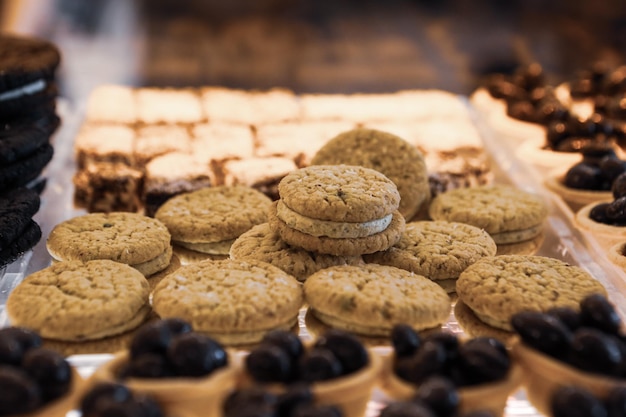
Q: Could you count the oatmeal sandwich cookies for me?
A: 11